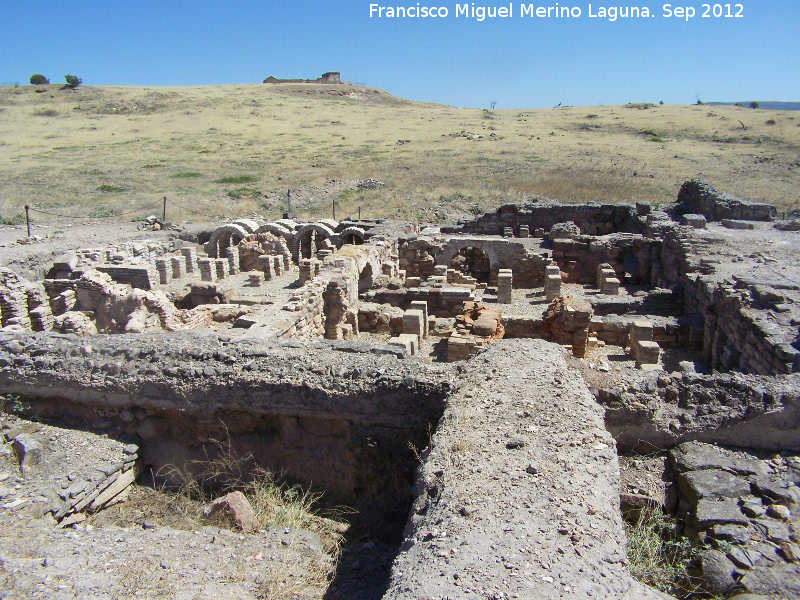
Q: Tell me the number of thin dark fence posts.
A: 5